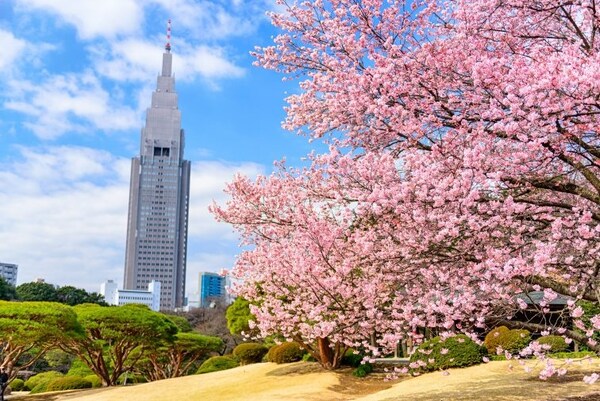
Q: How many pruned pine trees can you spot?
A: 3